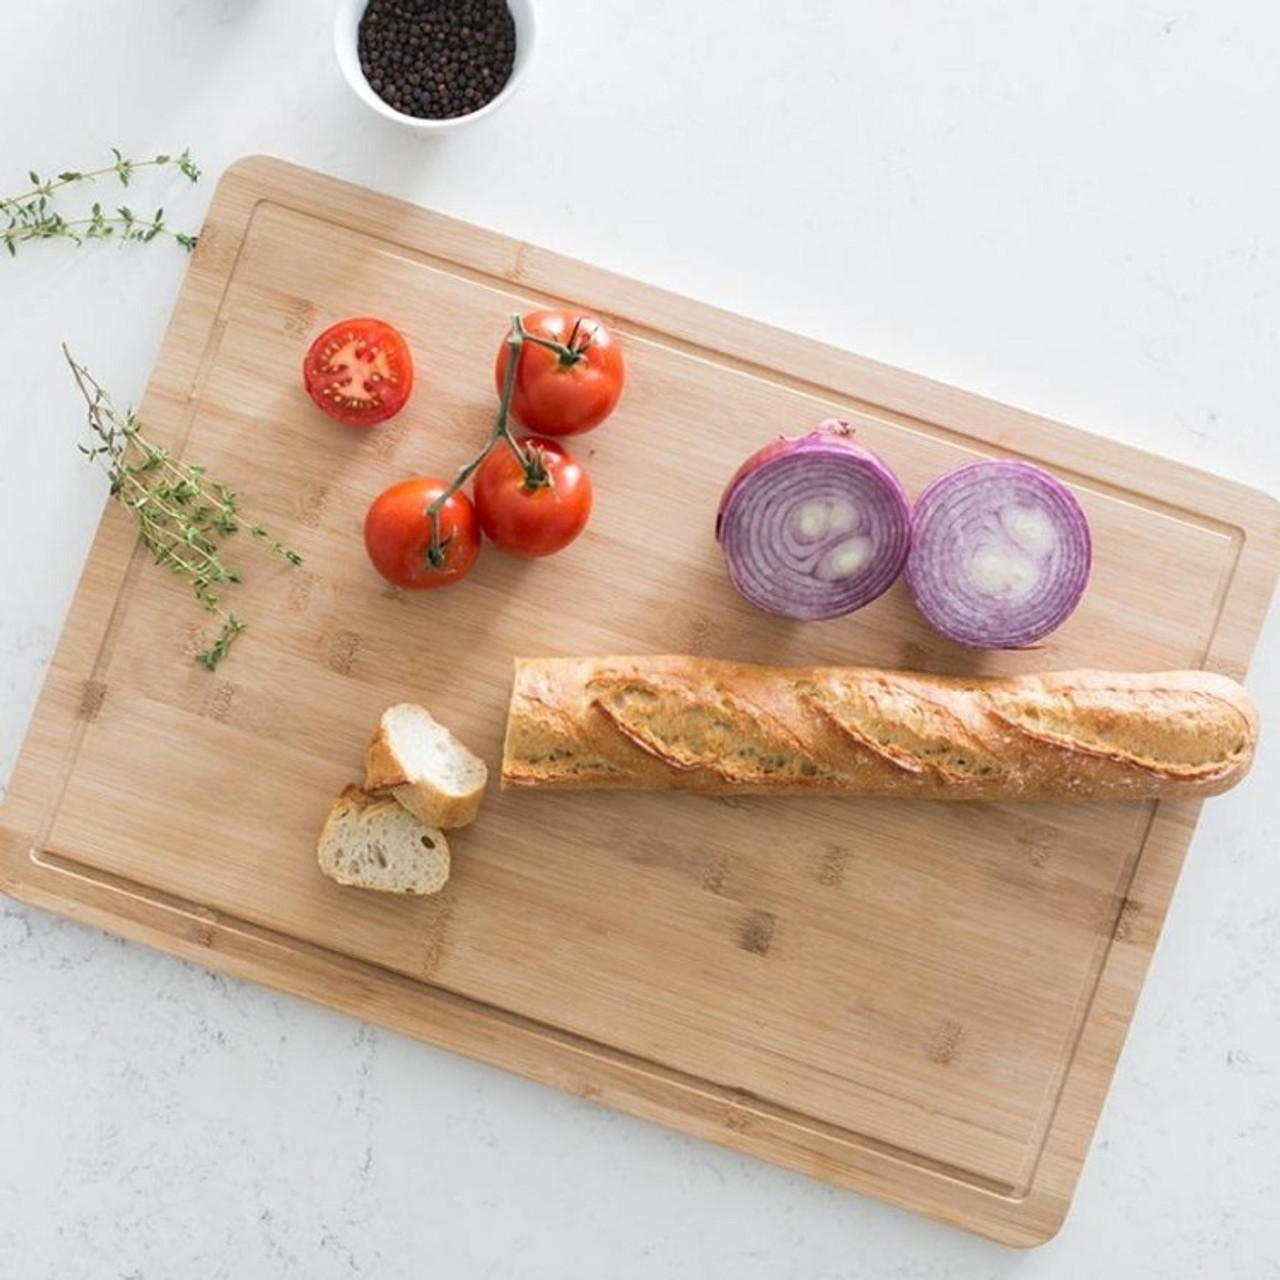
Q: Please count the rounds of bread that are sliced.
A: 2